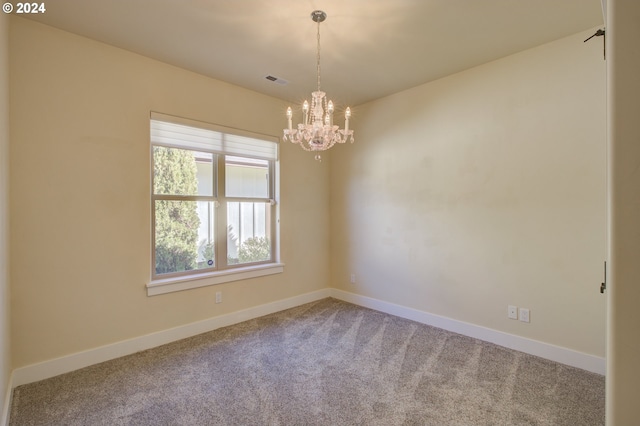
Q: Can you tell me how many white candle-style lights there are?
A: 5